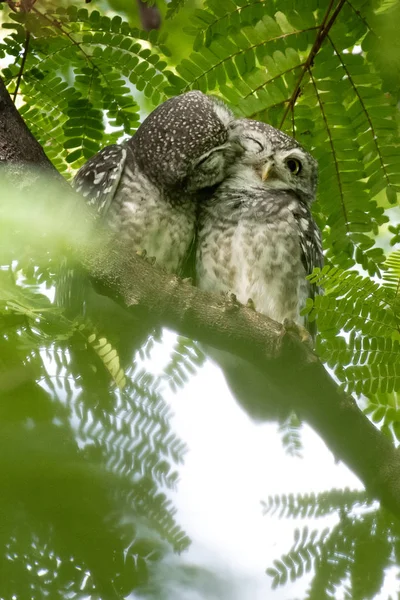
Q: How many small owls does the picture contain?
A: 2